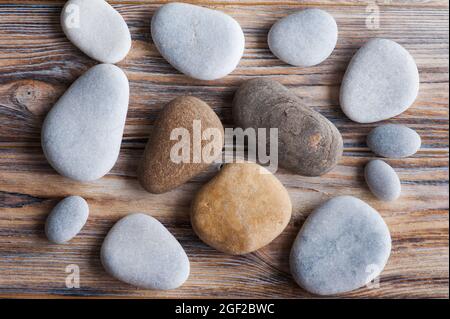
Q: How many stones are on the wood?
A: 13